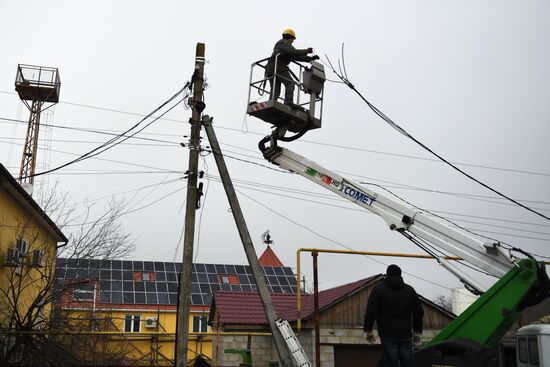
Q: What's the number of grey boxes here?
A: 1